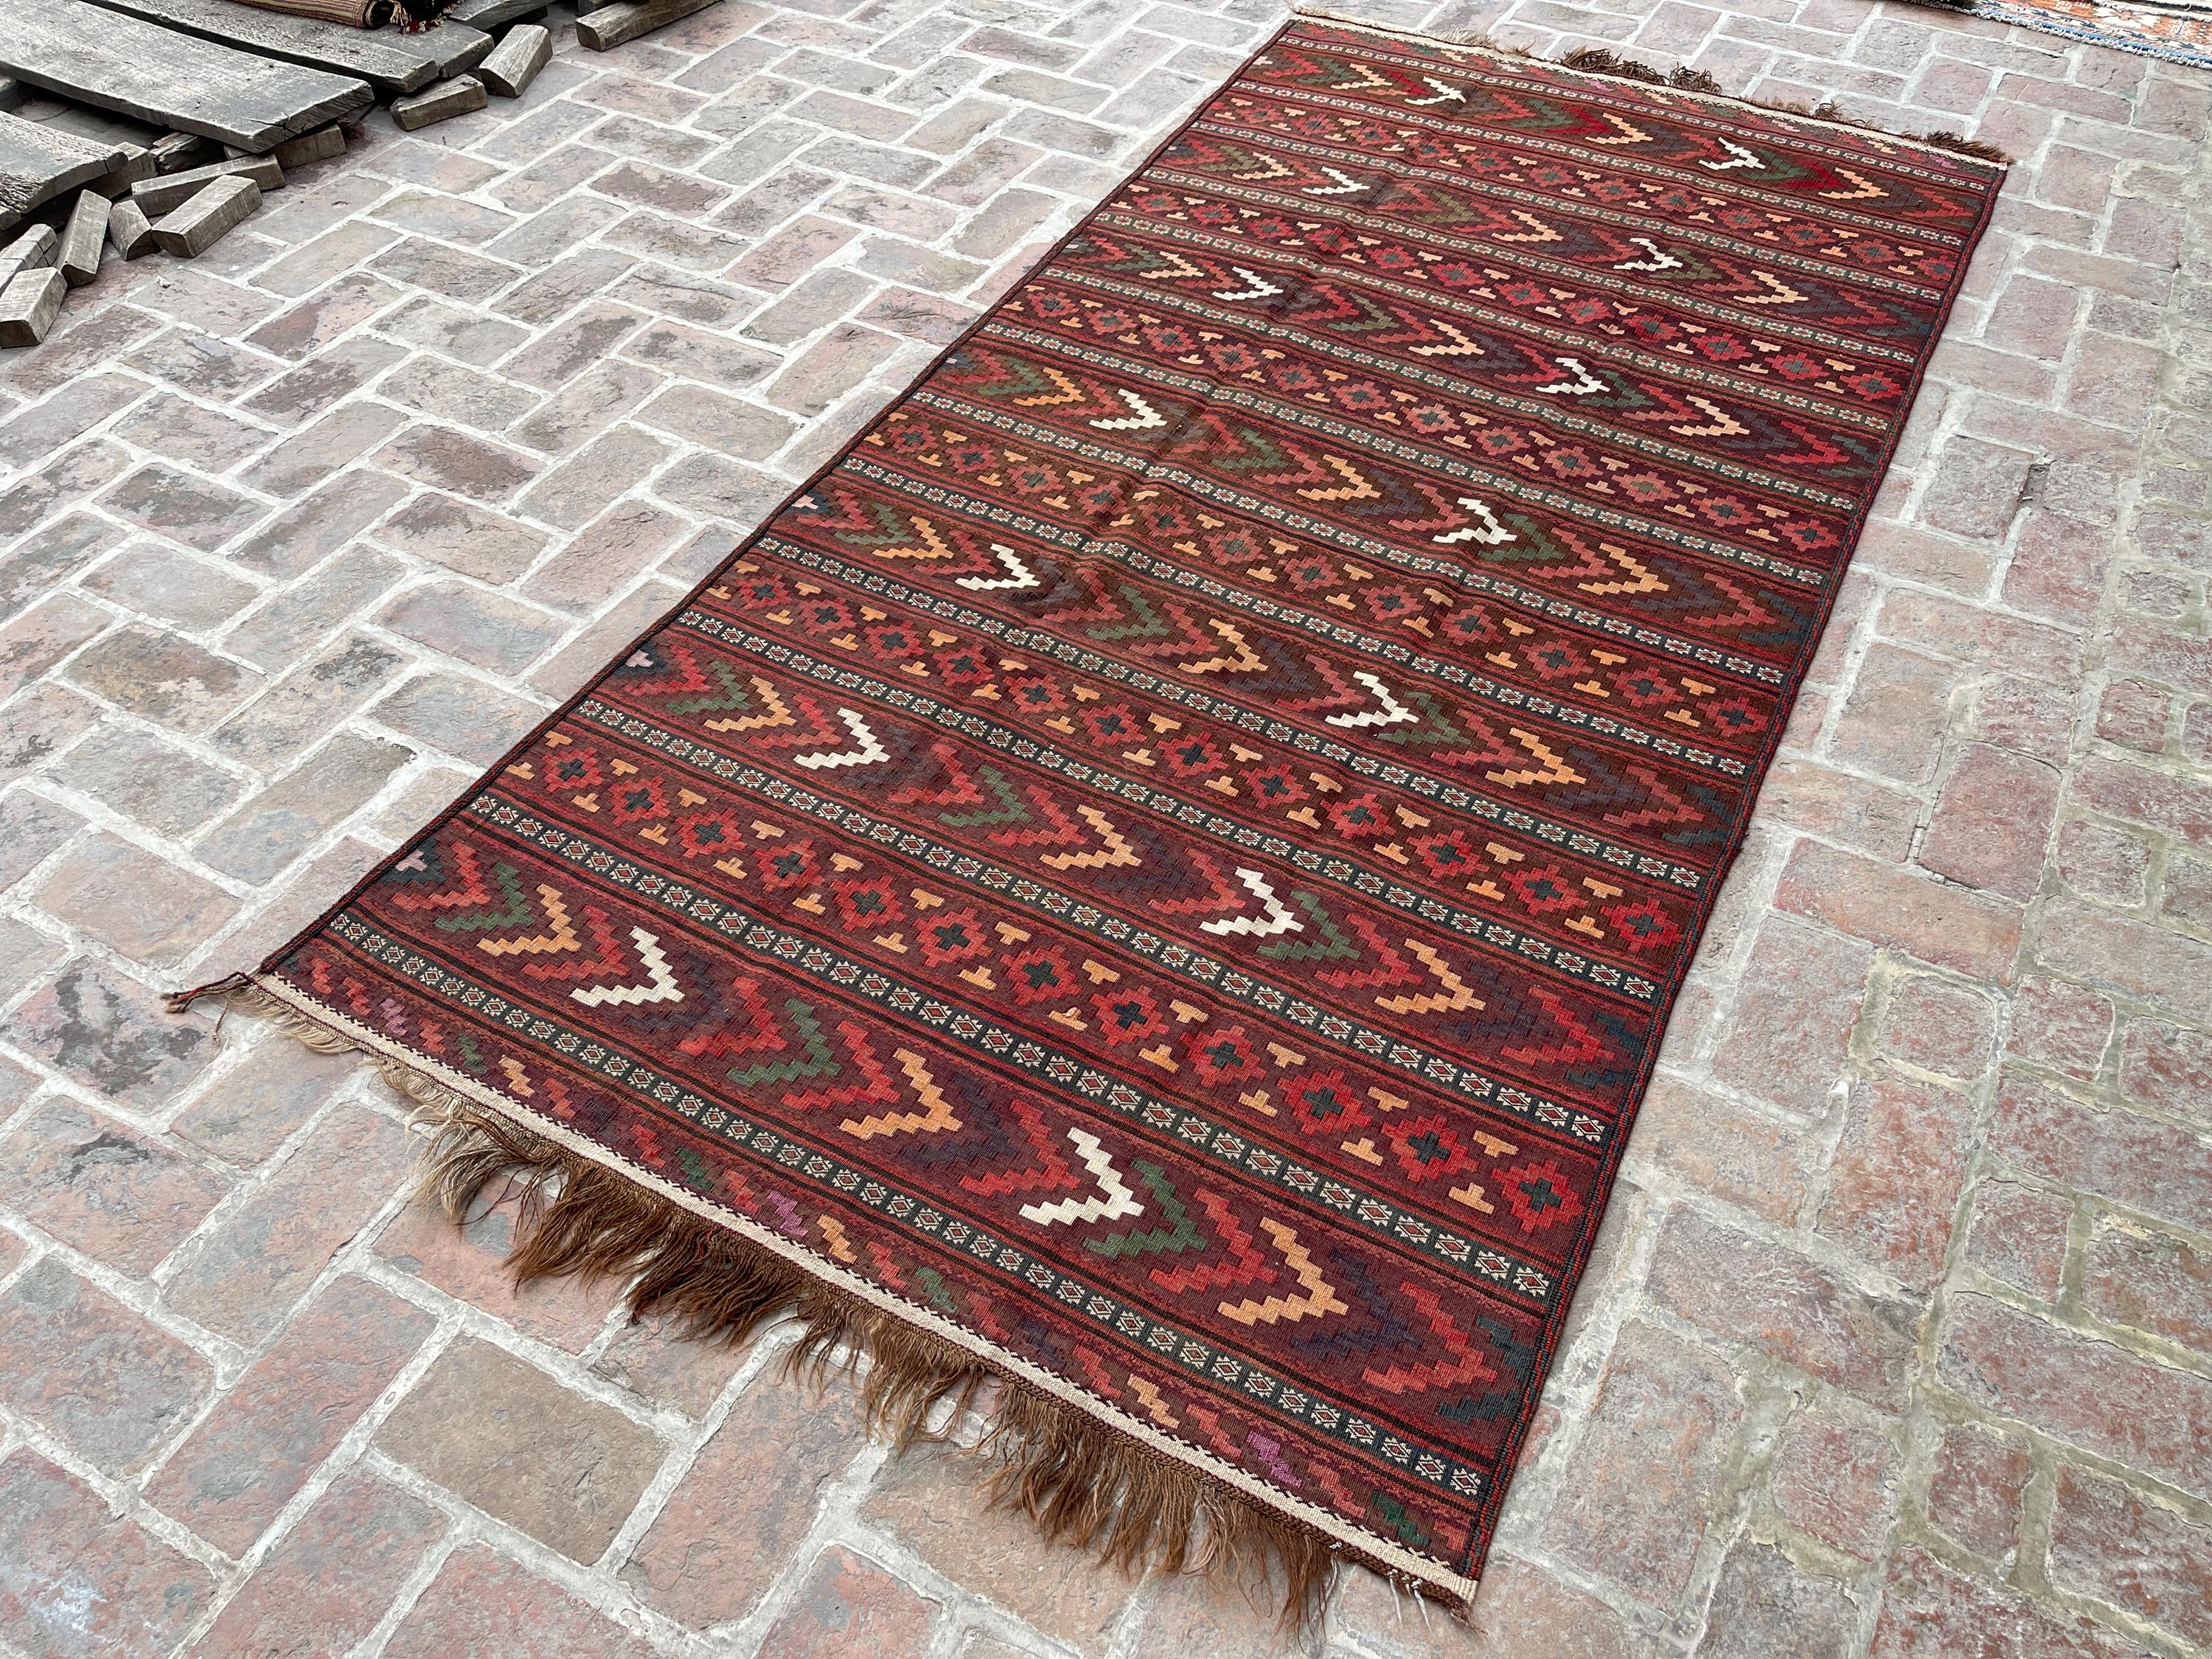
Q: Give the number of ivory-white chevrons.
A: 14